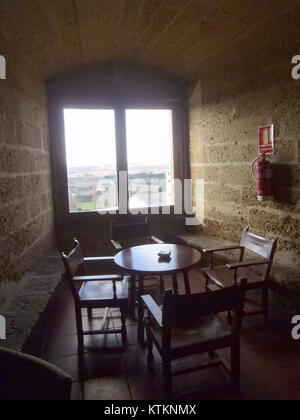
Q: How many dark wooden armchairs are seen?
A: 4